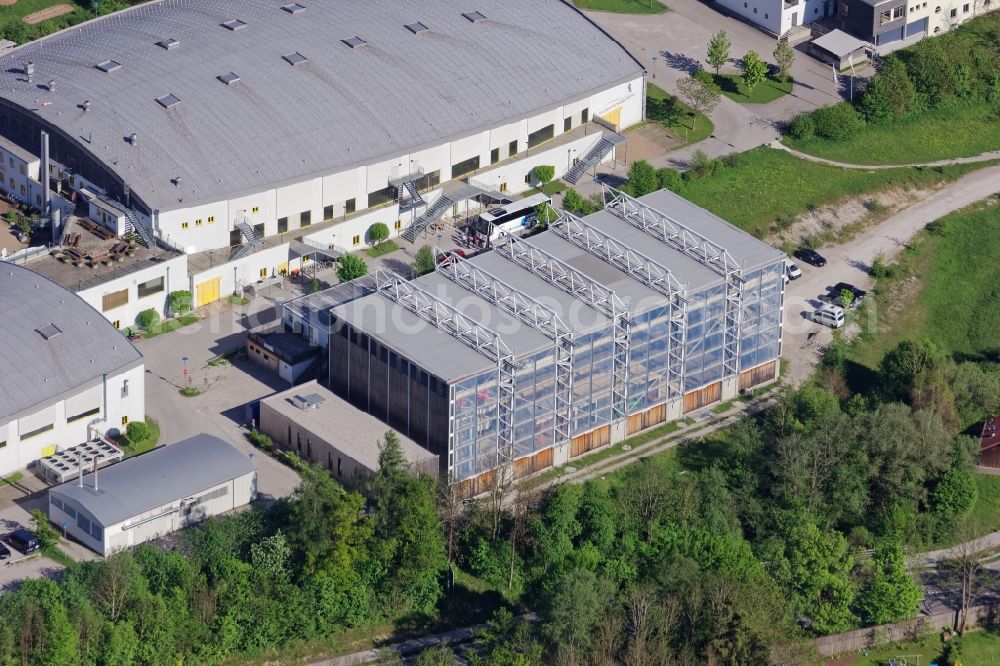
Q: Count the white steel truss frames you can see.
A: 5